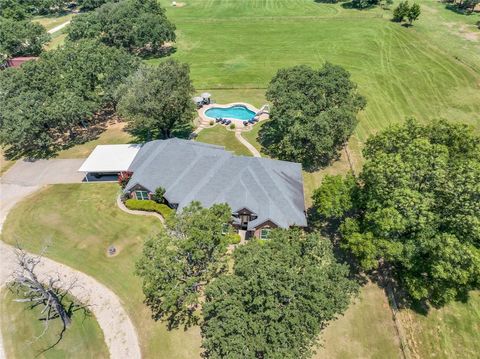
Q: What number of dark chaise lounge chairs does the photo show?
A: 6